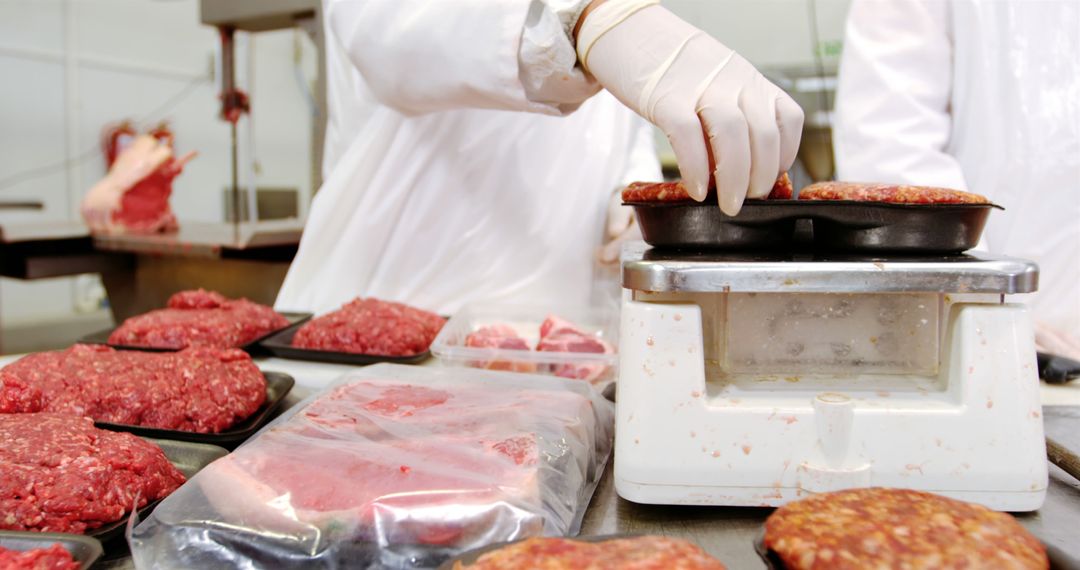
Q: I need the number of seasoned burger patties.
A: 4